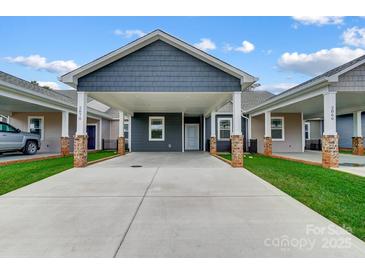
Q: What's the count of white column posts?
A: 8